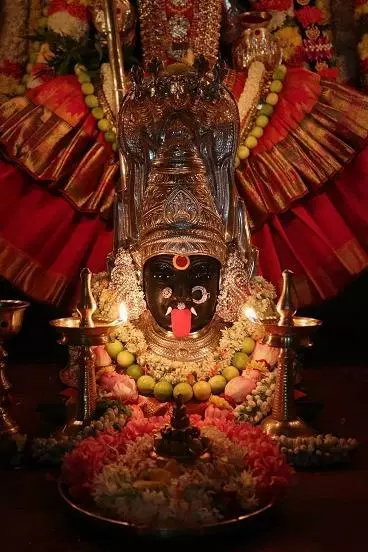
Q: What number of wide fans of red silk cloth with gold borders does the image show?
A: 2